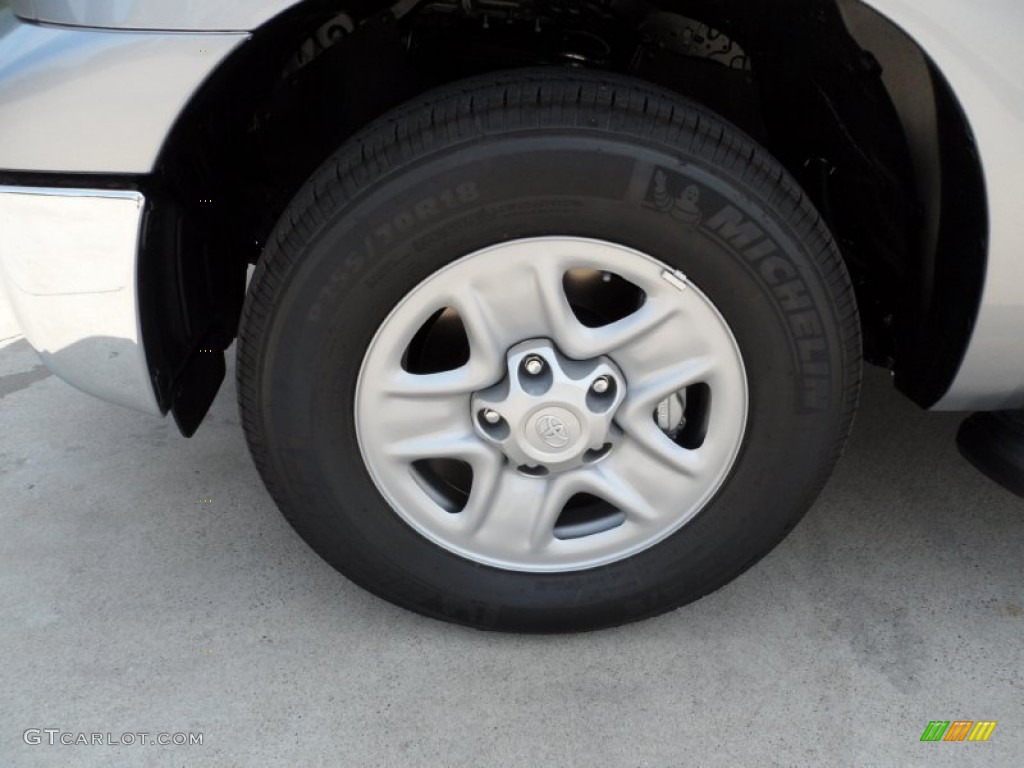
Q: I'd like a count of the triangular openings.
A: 5